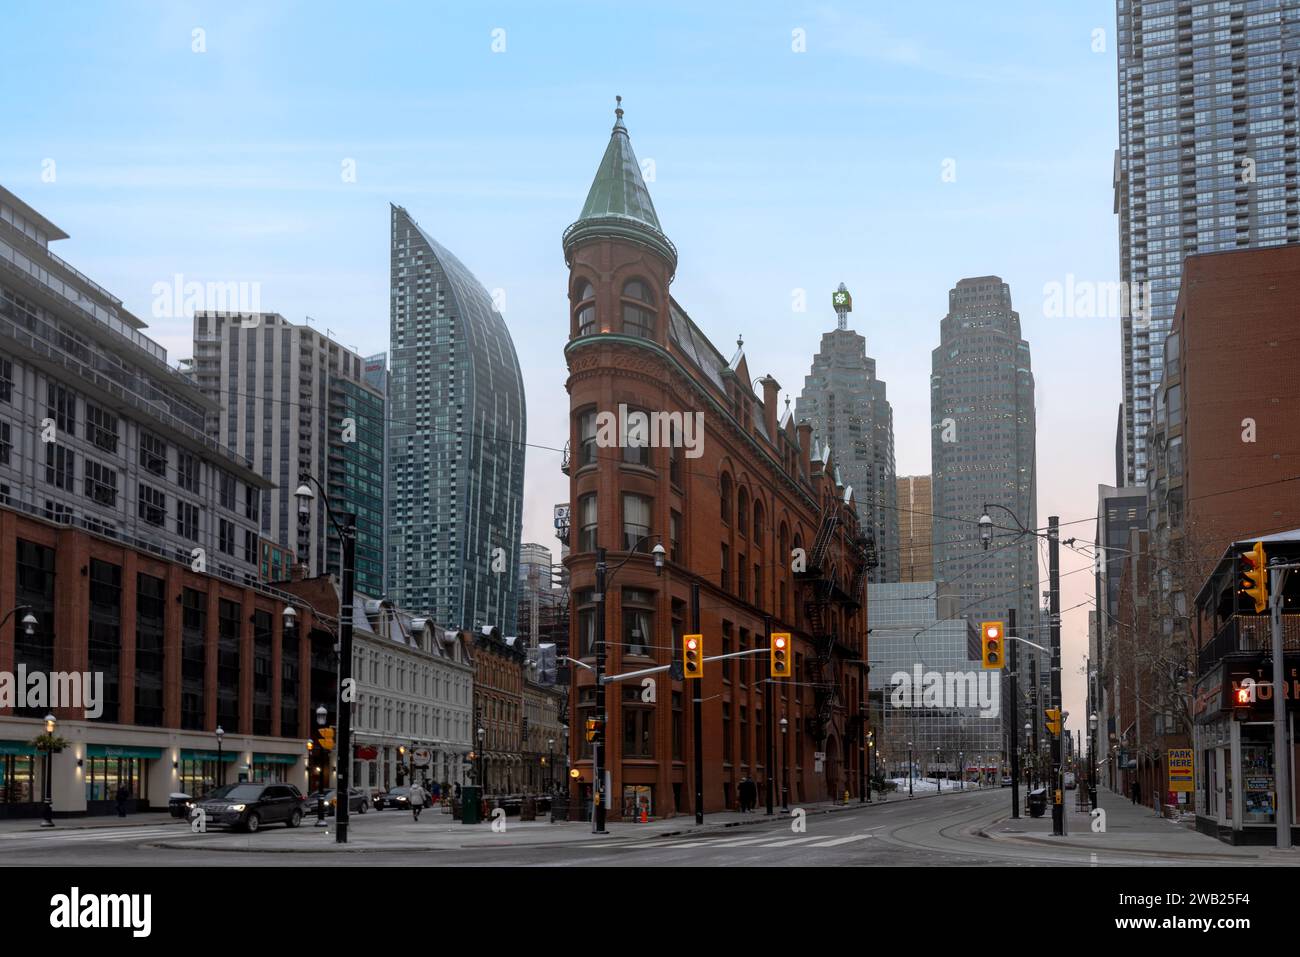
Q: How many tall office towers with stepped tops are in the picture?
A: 2